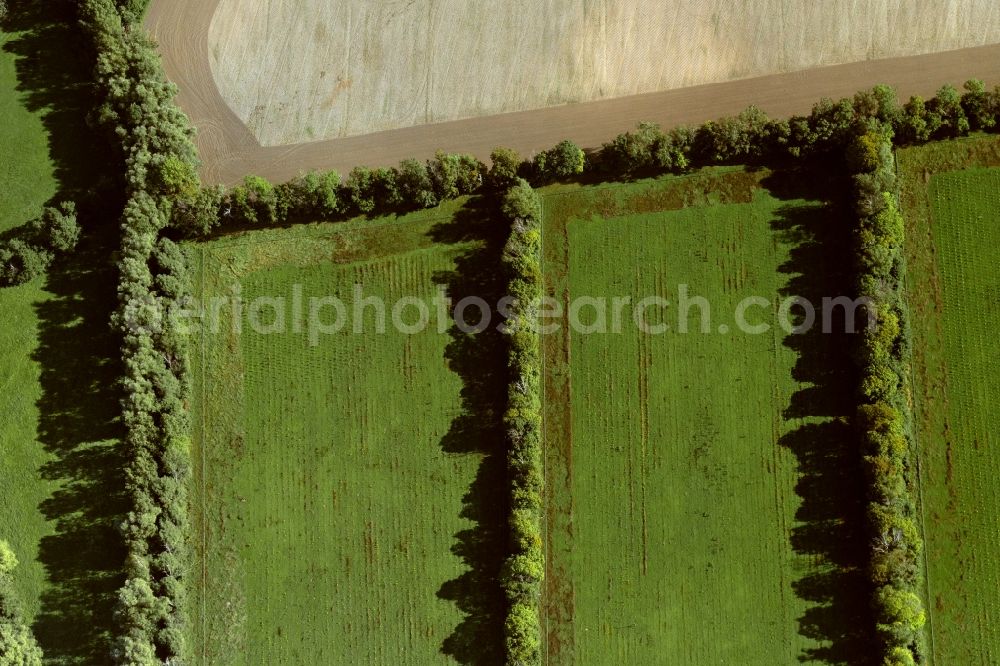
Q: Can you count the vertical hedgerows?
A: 3